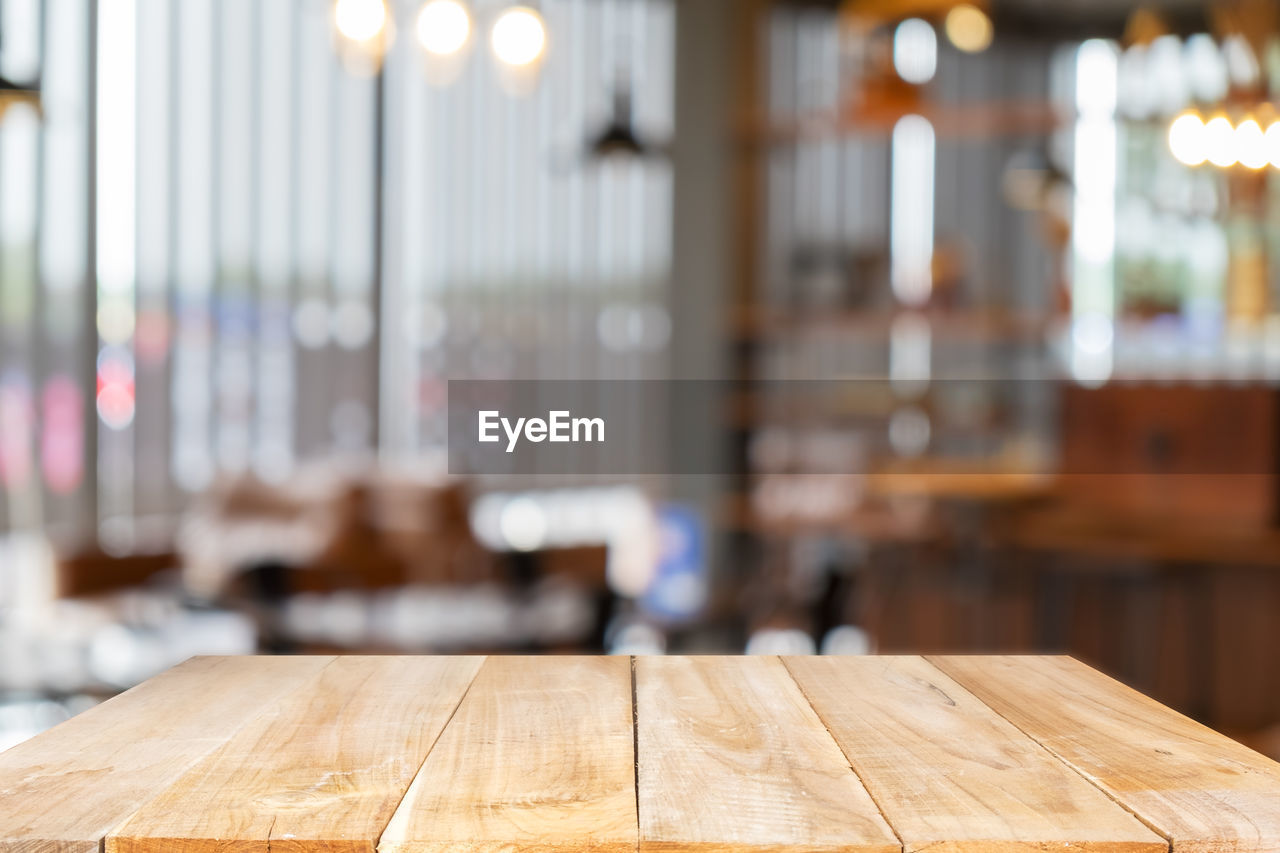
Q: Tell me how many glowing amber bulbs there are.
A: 8